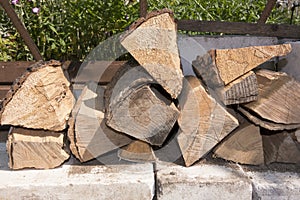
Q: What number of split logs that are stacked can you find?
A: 12